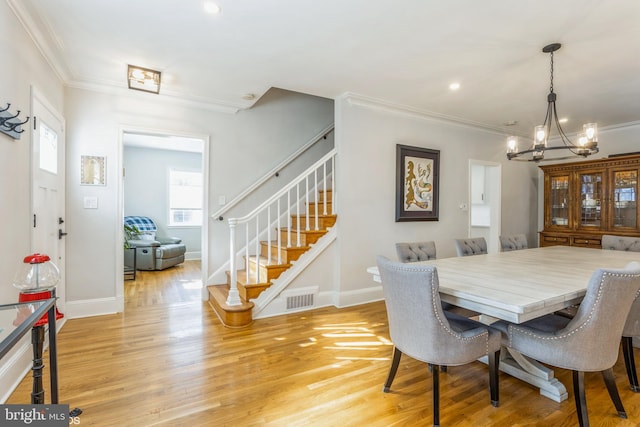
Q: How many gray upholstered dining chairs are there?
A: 7